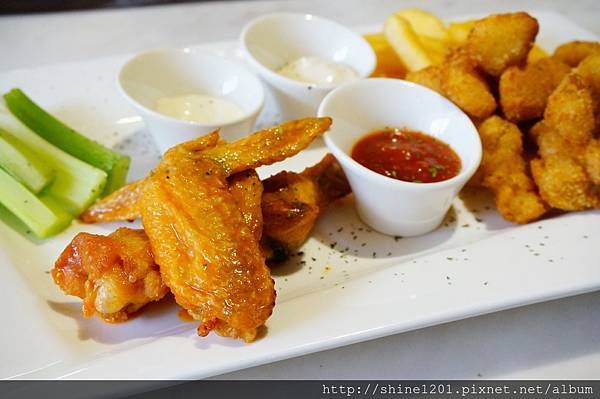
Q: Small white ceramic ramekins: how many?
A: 3